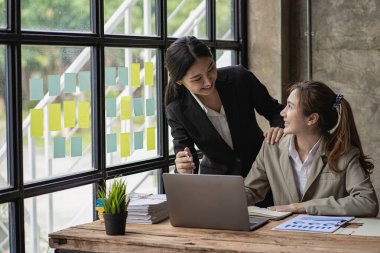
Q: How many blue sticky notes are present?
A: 13